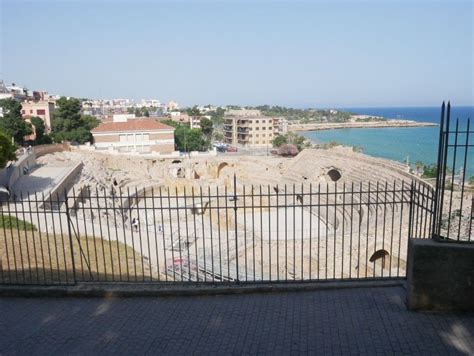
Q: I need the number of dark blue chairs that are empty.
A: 0